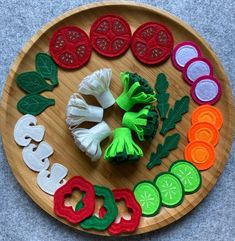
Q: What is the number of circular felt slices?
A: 12